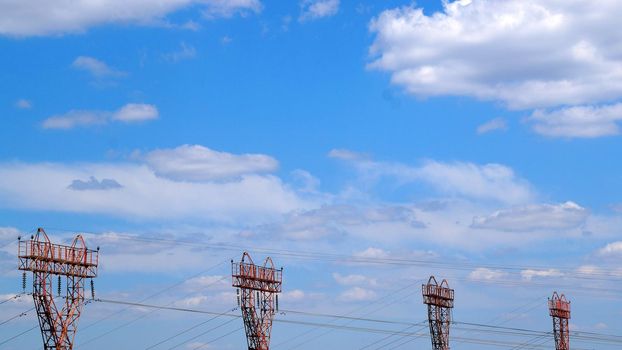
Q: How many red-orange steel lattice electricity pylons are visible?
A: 4